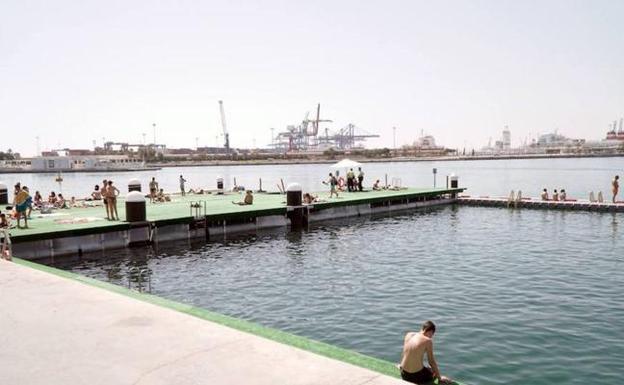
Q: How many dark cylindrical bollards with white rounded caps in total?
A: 6